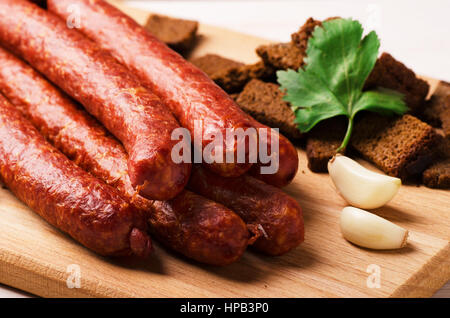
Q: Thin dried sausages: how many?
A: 6